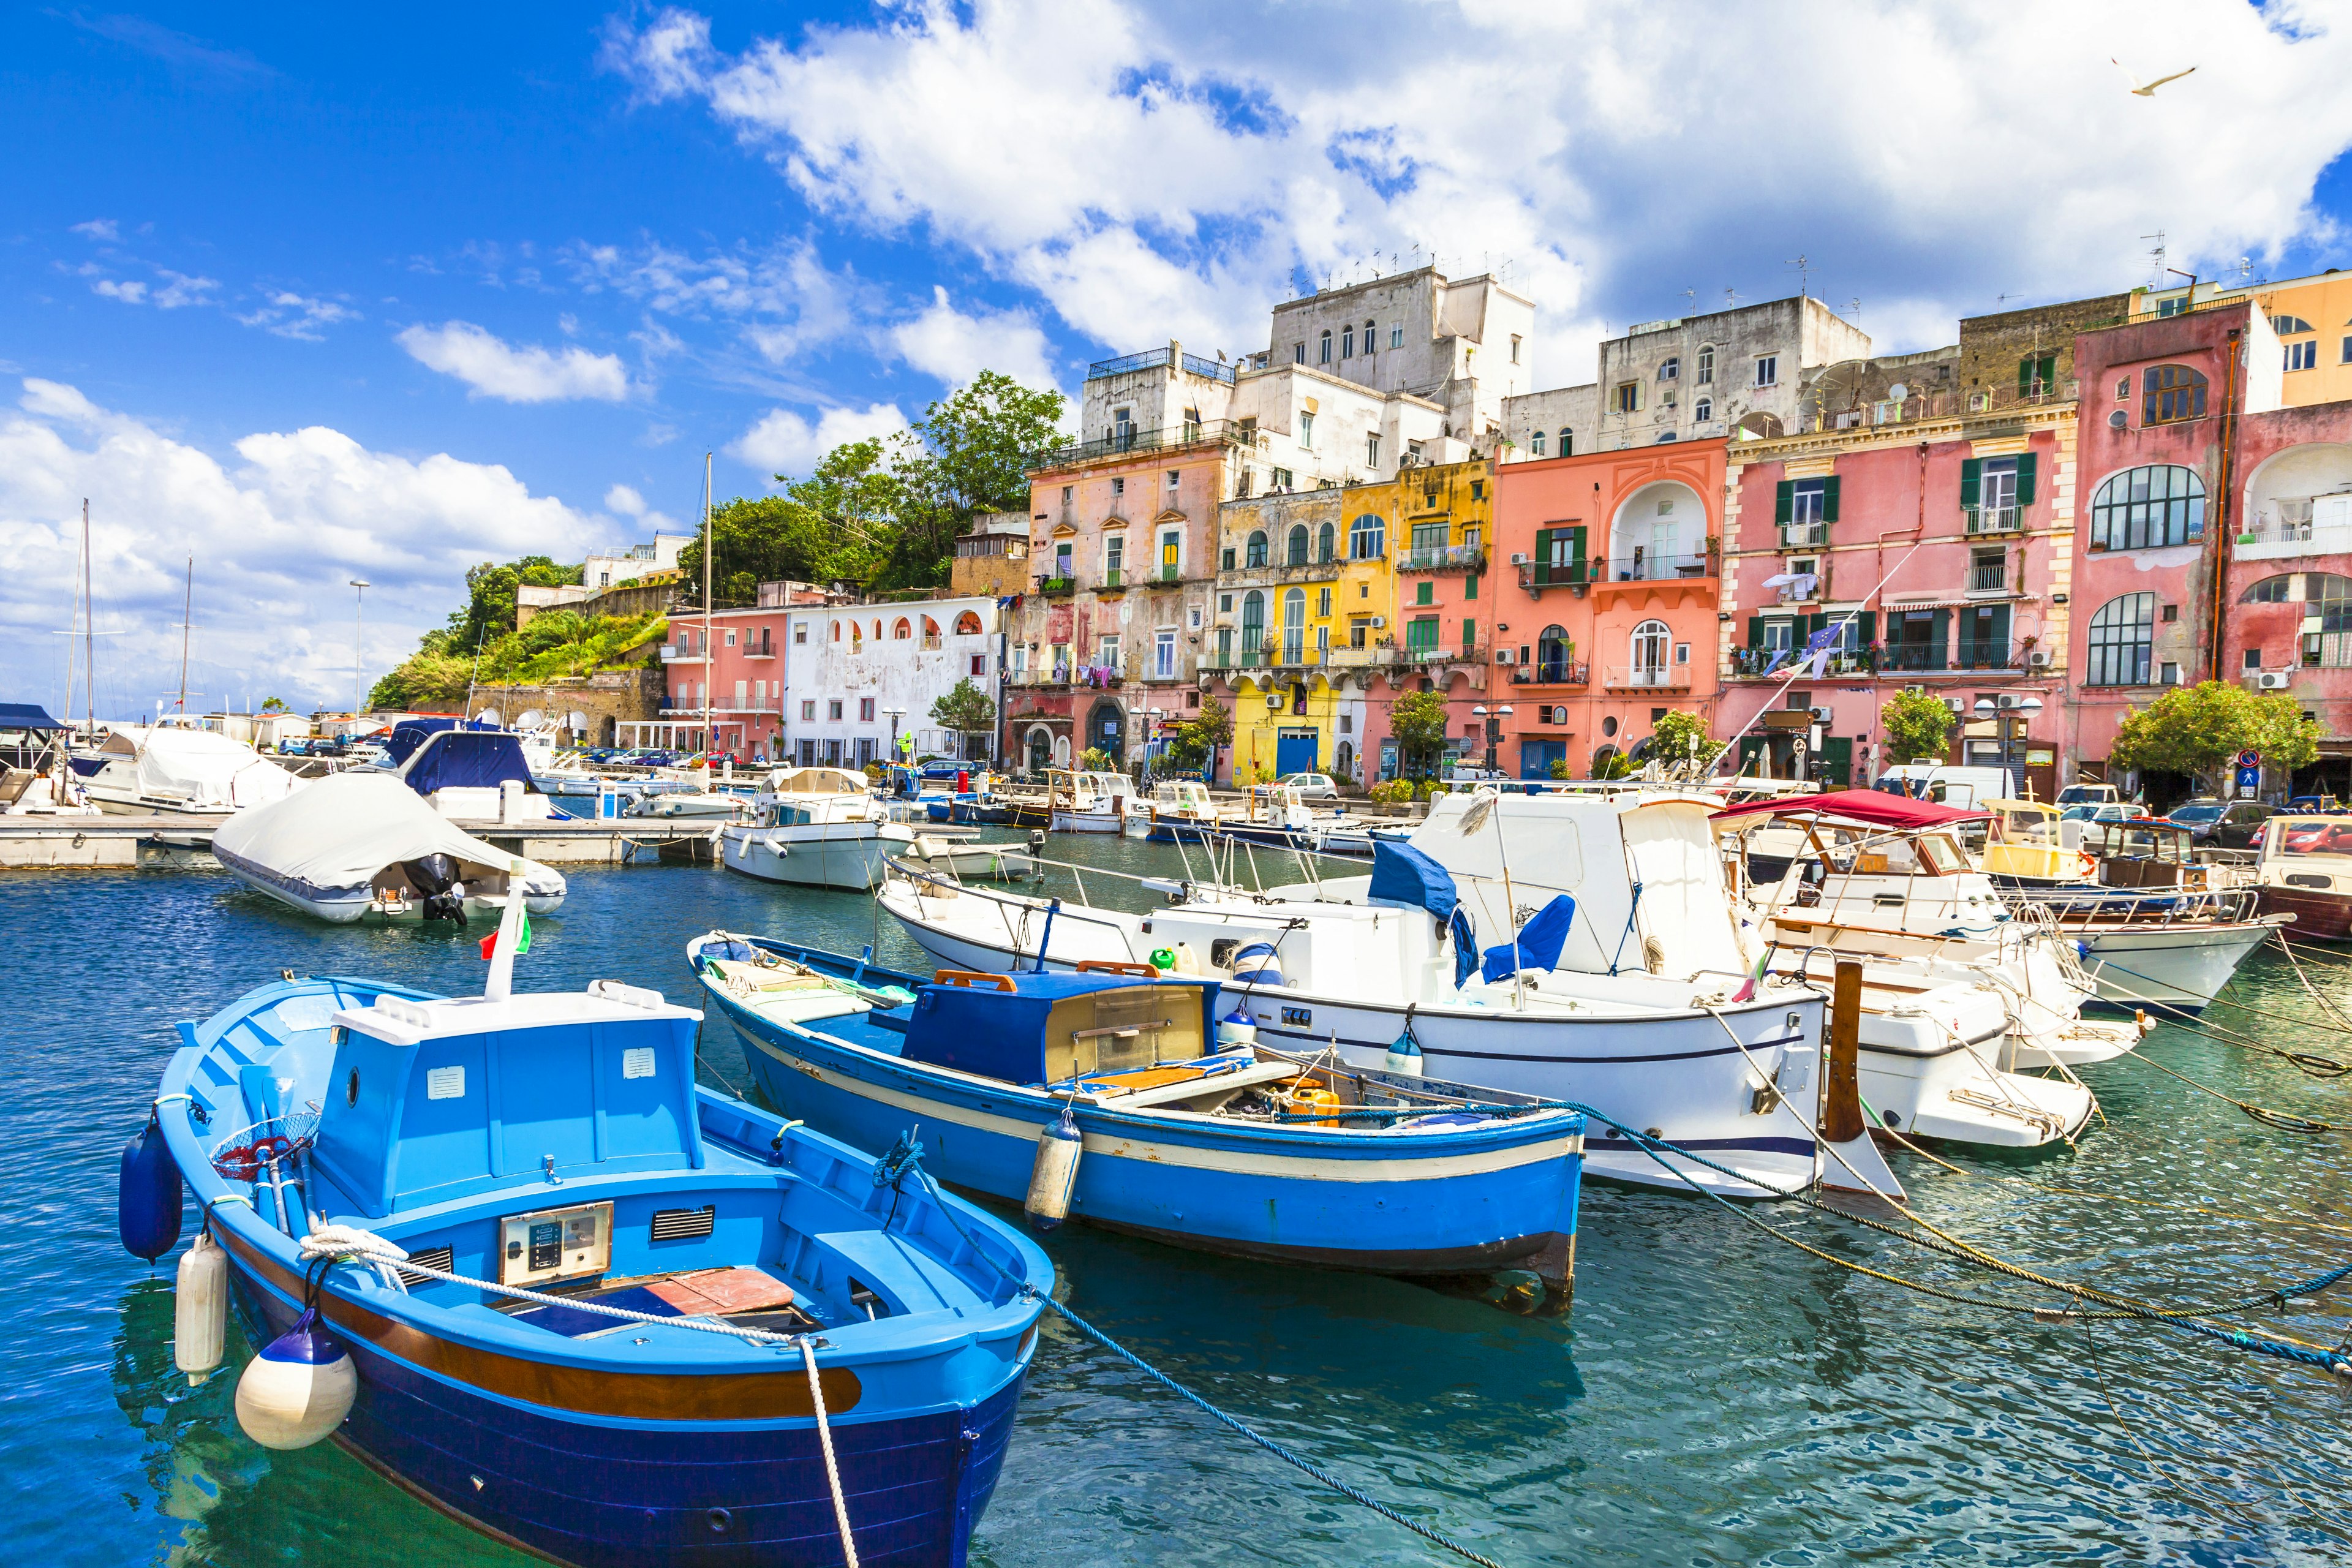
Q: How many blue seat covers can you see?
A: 1